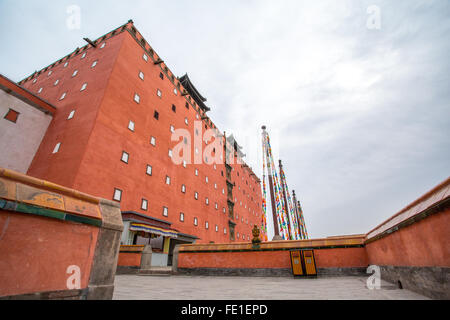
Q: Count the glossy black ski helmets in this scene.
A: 0